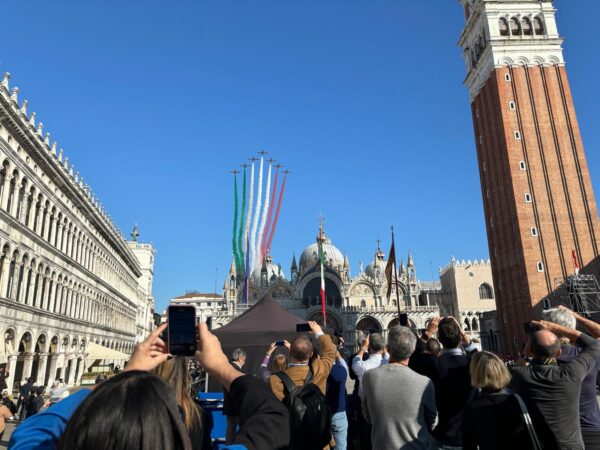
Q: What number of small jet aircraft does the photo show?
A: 7